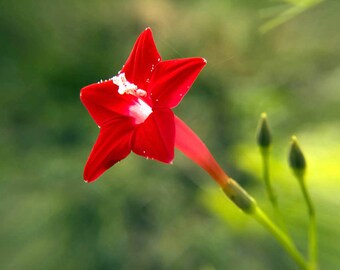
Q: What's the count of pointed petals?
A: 5